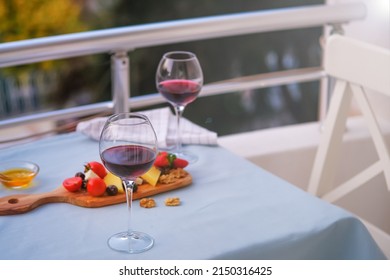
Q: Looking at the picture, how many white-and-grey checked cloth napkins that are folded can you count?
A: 1